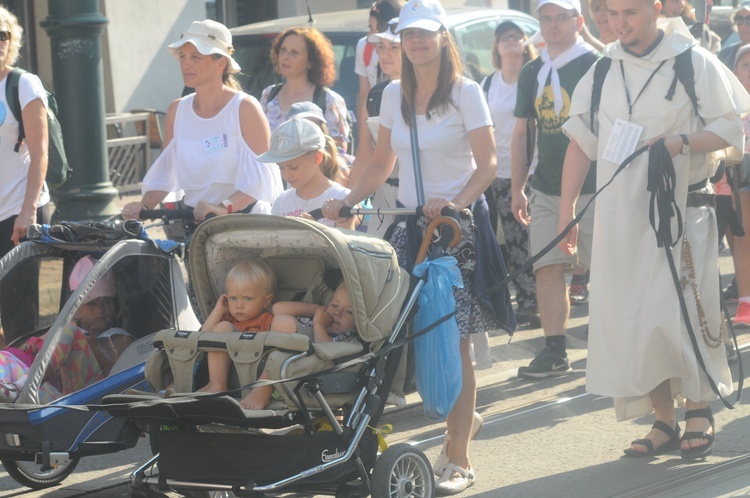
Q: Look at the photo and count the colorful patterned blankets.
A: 1